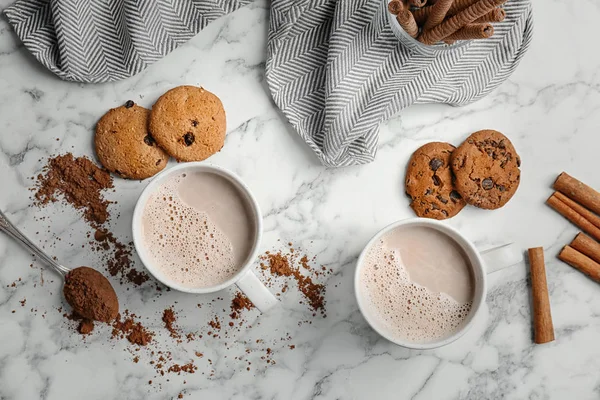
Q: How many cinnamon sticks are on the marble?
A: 5